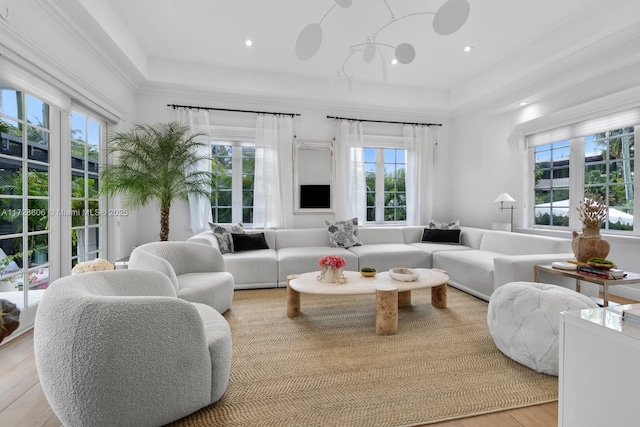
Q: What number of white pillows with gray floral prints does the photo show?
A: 3